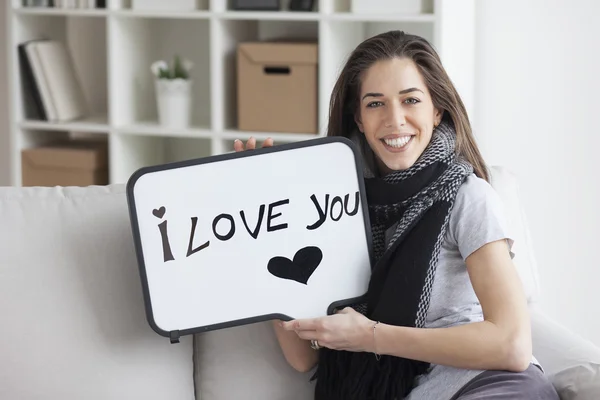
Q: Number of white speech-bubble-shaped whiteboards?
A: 1